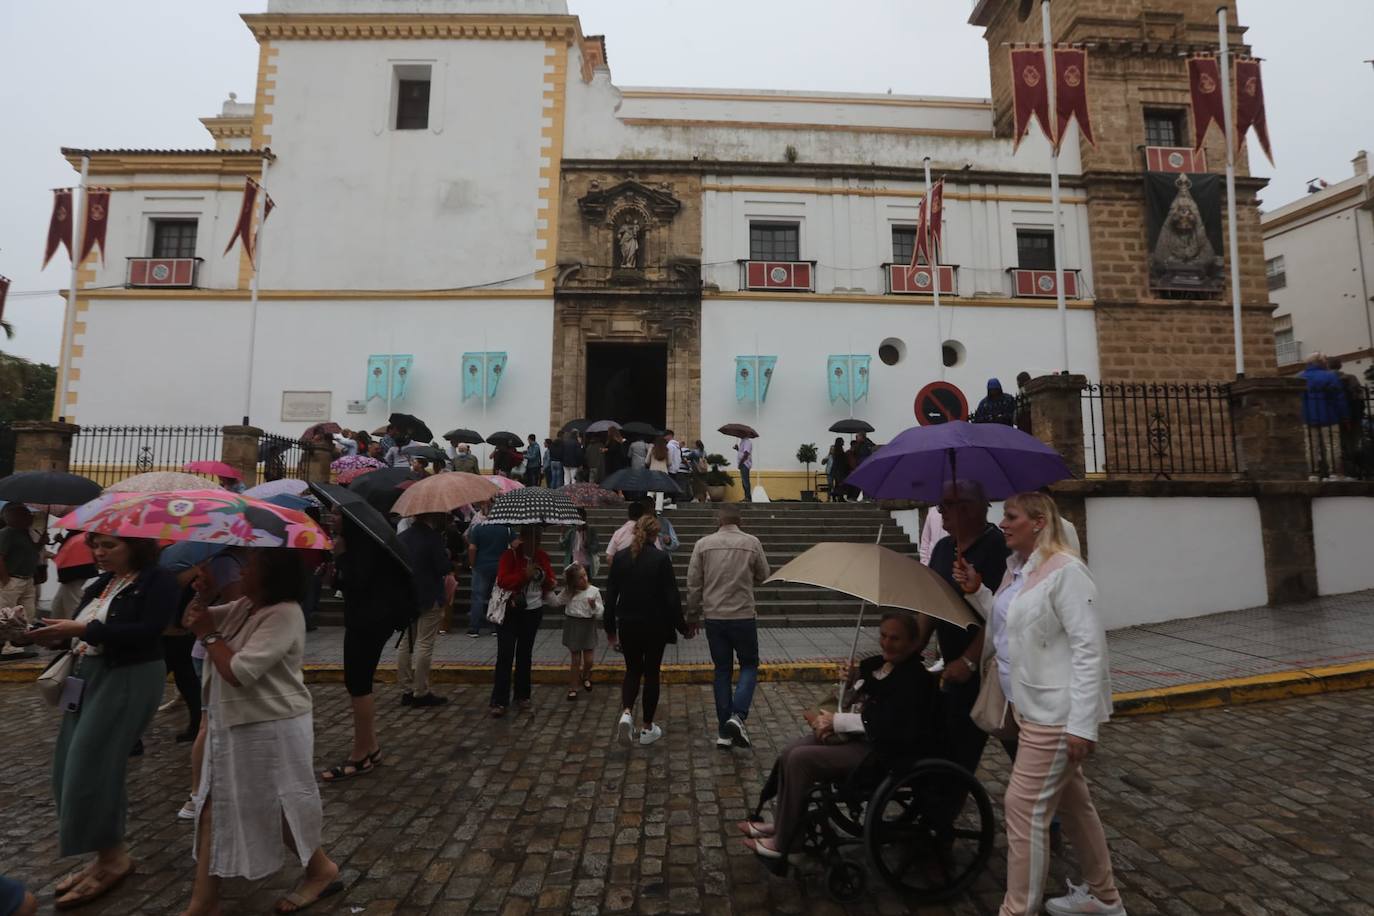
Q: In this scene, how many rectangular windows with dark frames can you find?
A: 6